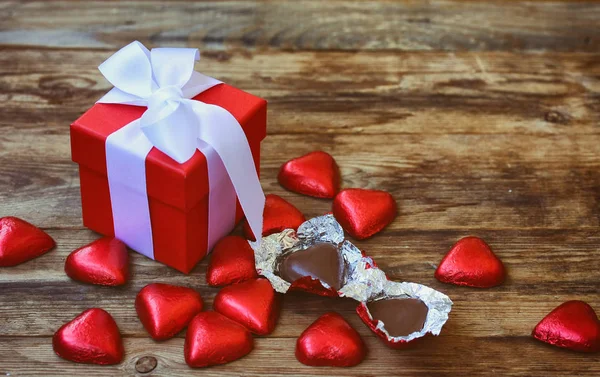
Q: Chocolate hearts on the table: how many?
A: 15